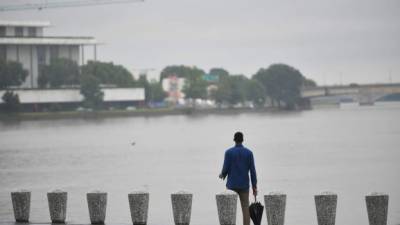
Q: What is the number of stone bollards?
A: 9